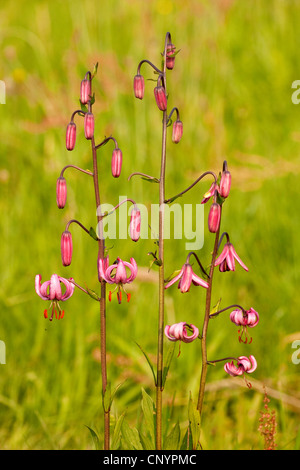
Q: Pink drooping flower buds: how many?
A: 13